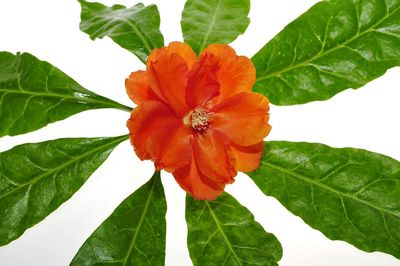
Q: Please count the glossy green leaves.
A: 8